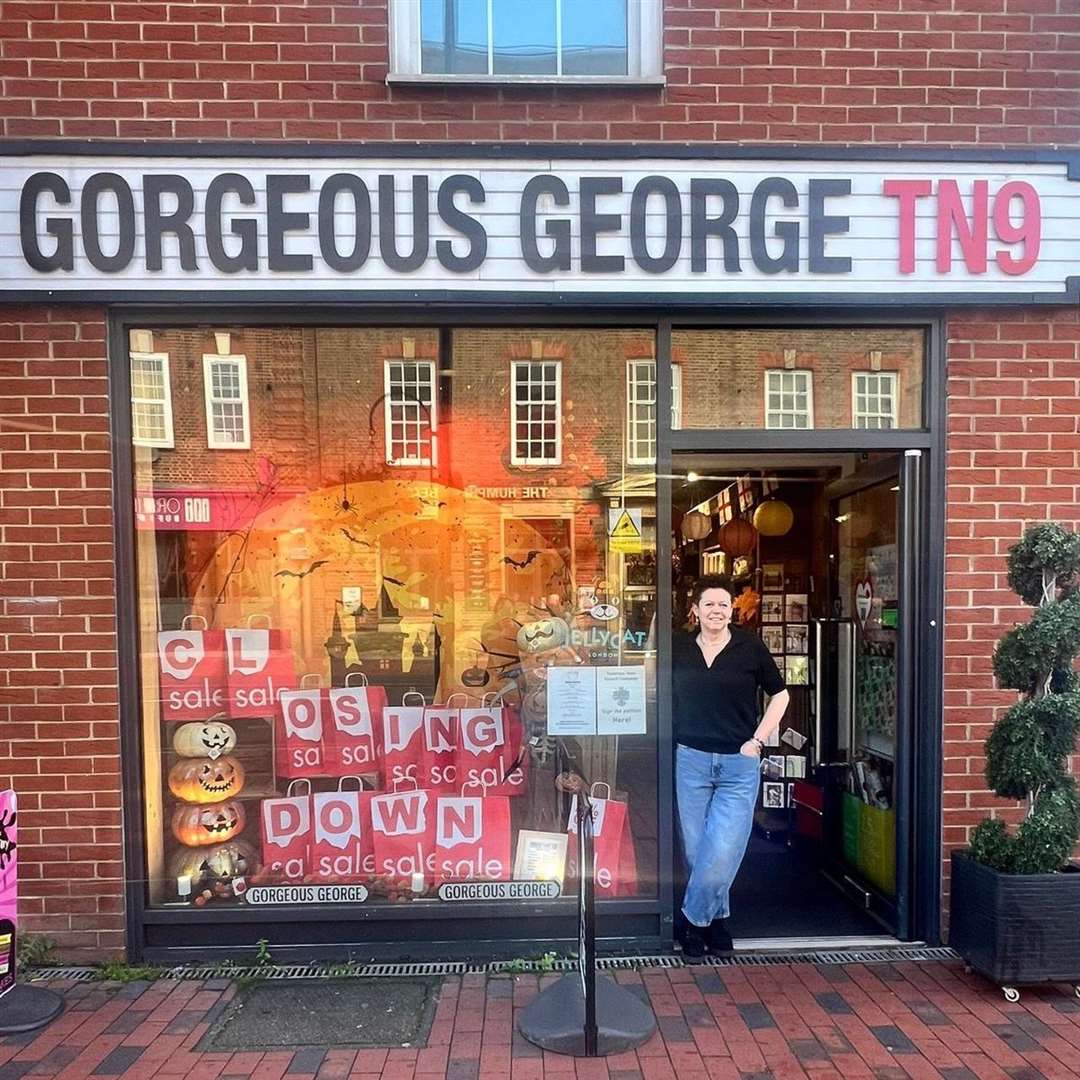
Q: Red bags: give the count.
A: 12